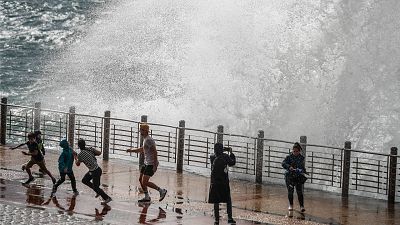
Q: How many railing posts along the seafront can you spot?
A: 11